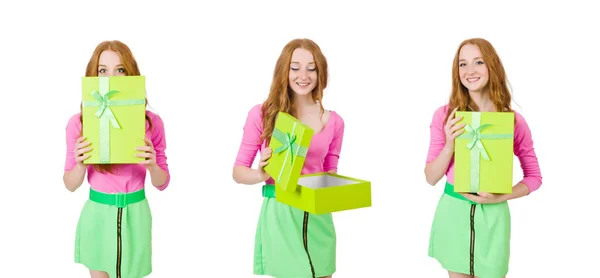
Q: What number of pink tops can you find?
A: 3